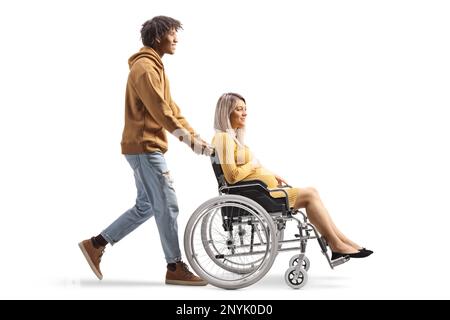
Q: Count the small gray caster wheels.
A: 2